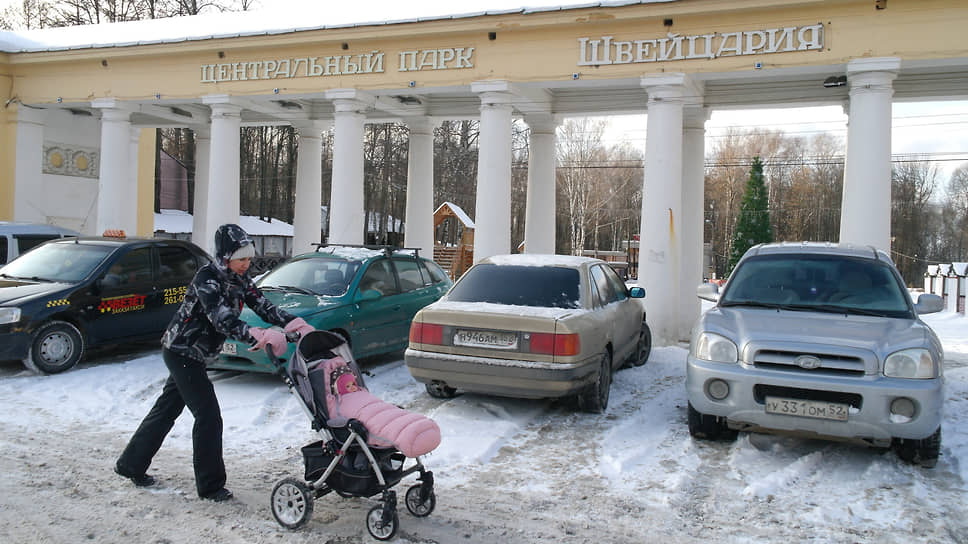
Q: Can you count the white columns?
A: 11